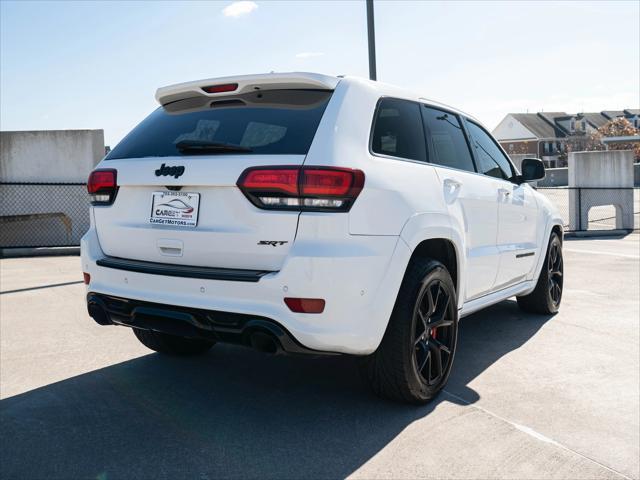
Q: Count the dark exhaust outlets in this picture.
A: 2